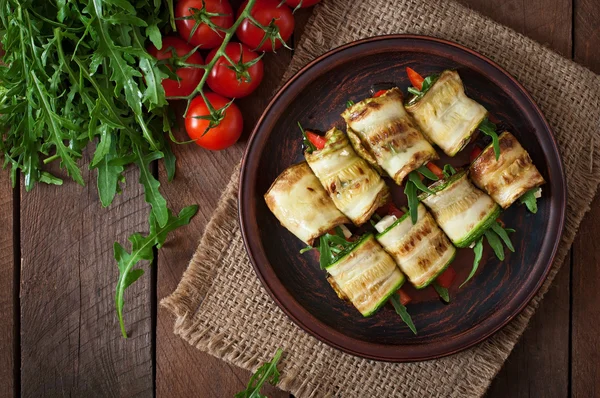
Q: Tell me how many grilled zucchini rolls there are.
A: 8